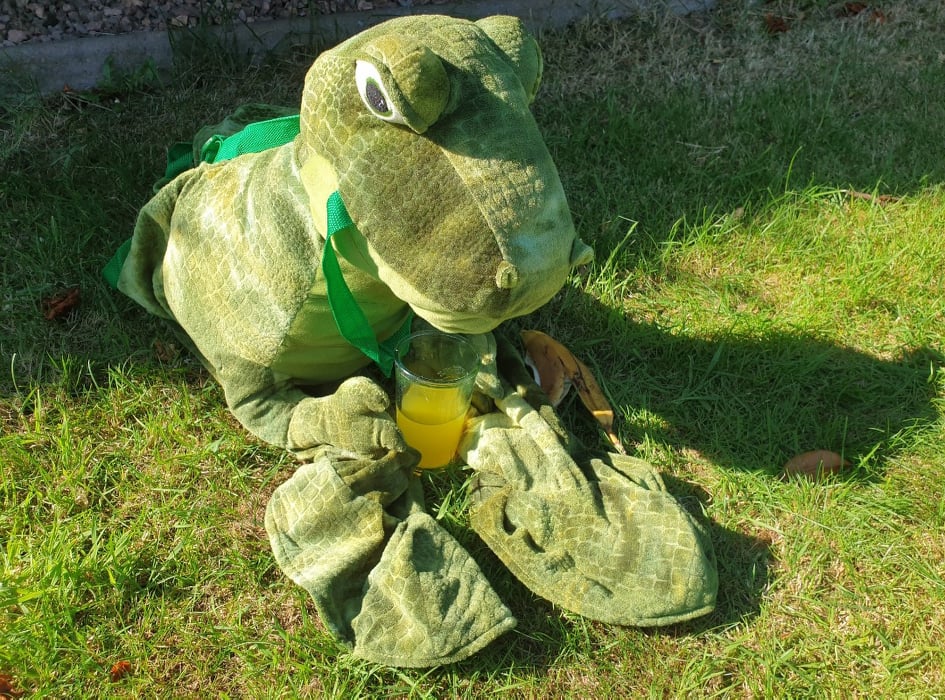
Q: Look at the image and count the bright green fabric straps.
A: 2